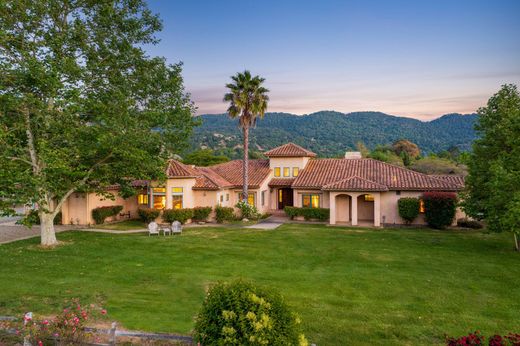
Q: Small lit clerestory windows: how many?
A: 3